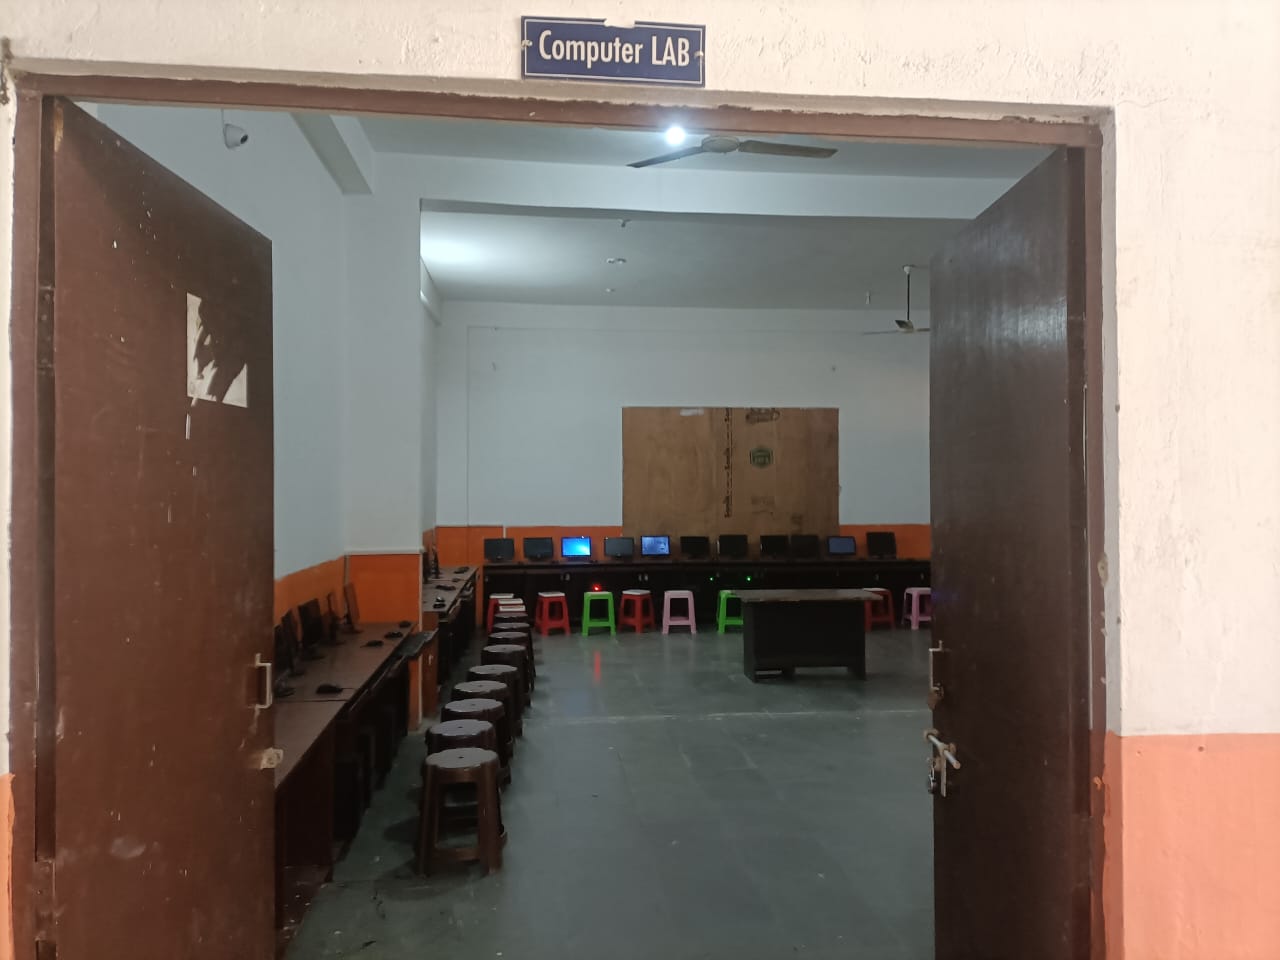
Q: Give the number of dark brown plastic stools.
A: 9